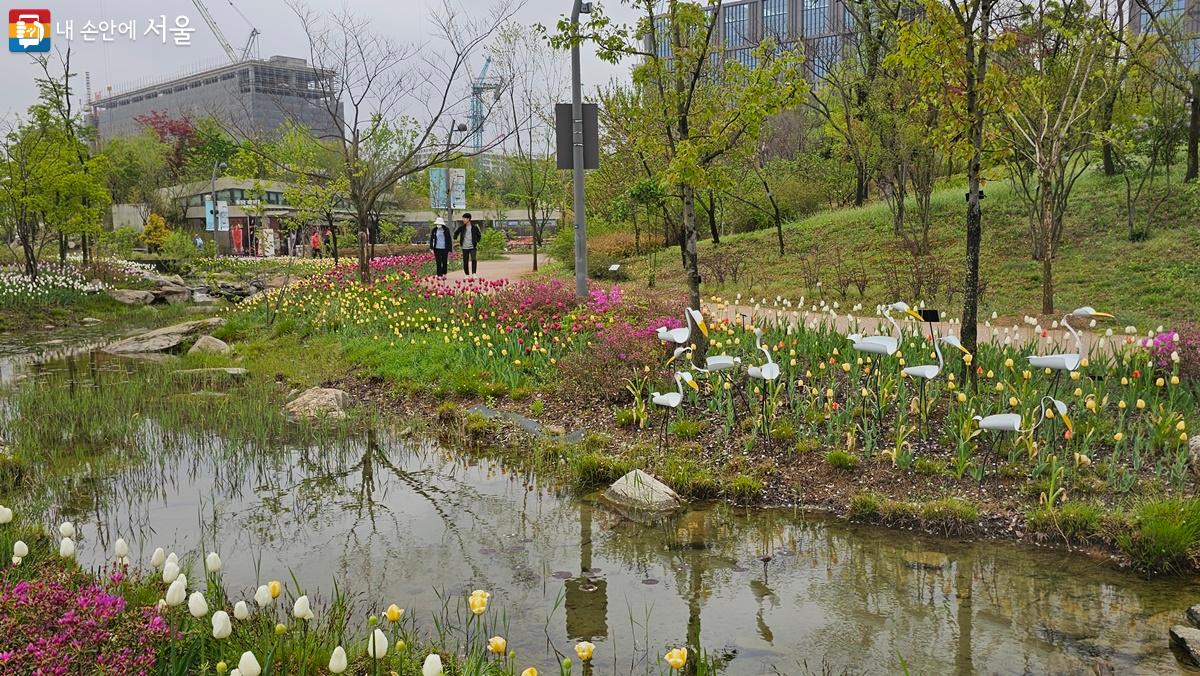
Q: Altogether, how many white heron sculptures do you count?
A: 8